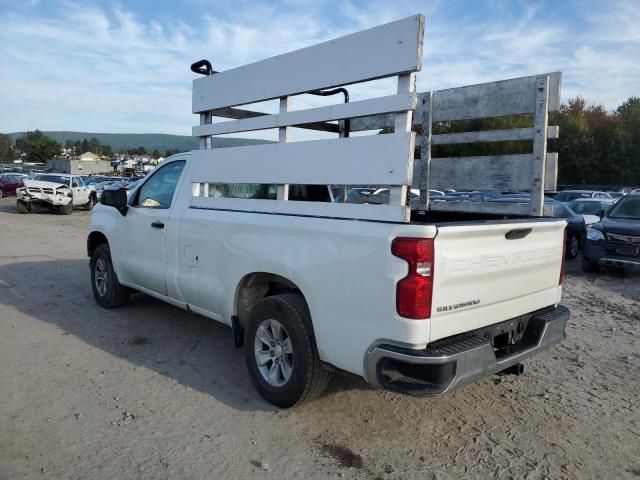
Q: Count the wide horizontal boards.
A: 4